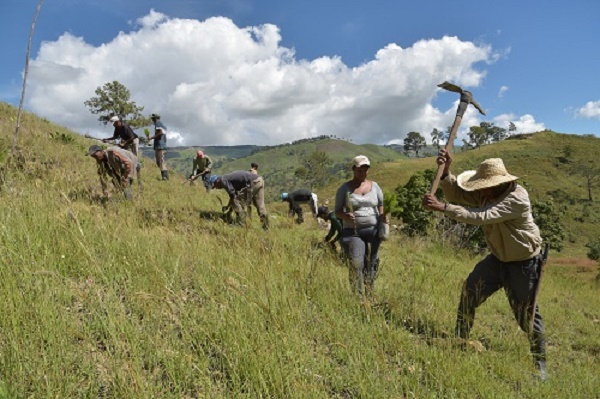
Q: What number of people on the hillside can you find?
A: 10